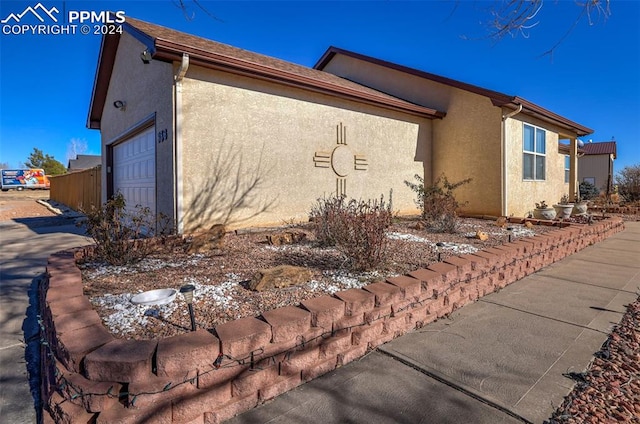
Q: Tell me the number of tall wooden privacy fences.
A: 1